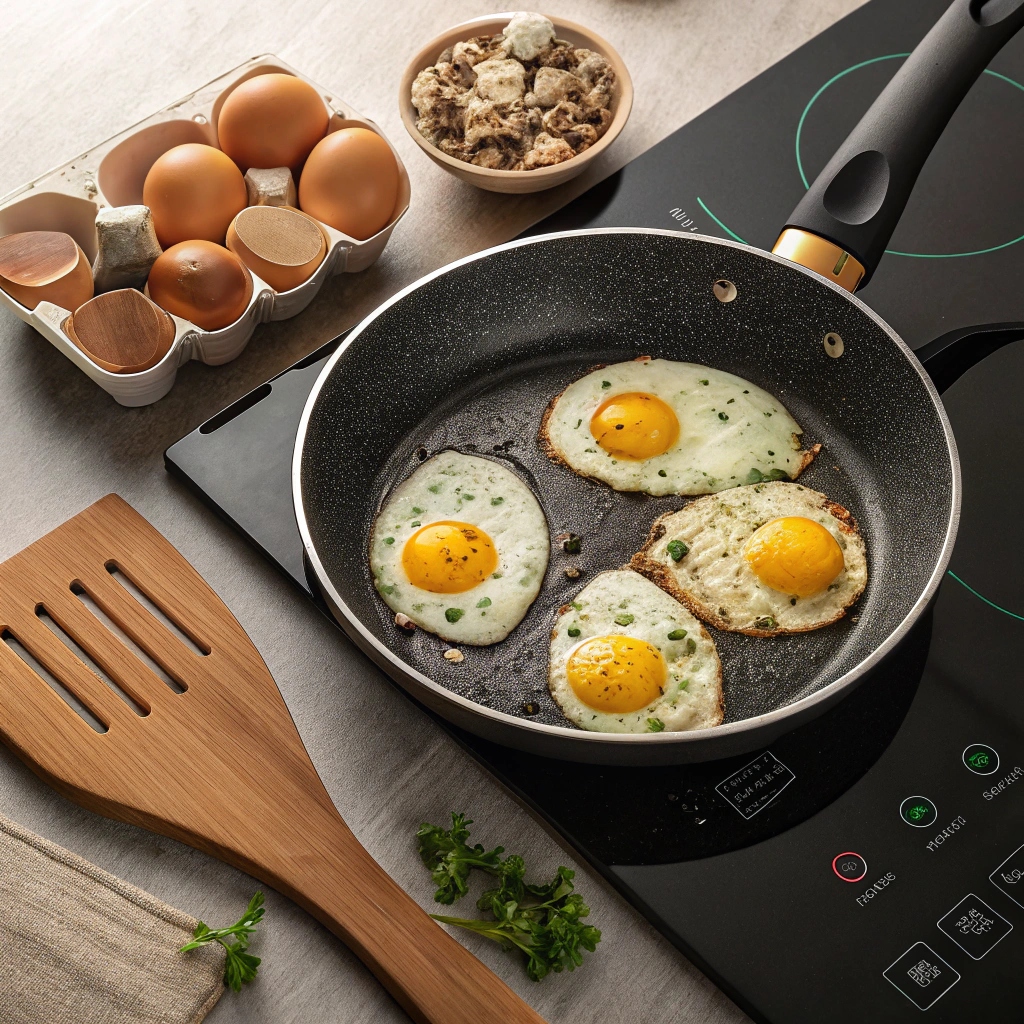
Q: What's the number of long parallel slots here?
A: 4